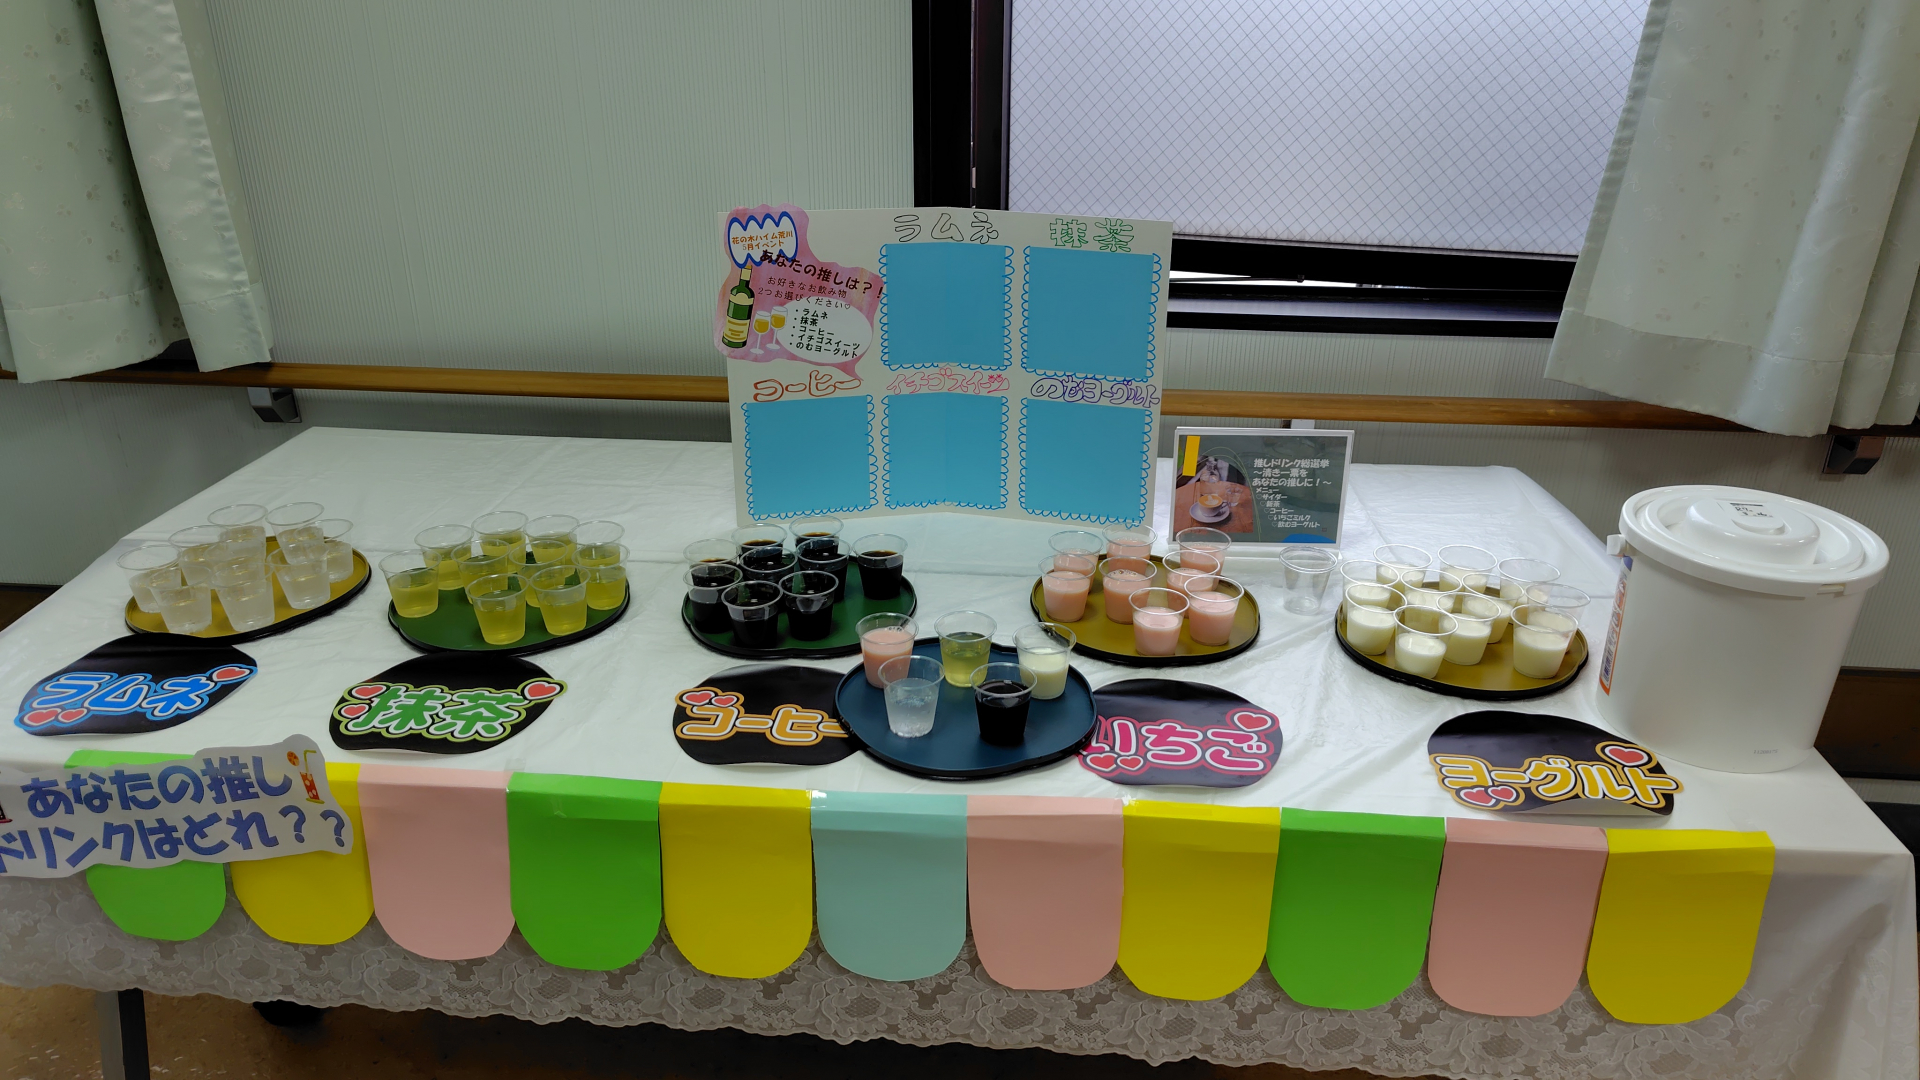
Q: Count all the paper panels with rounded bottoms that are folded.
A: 11